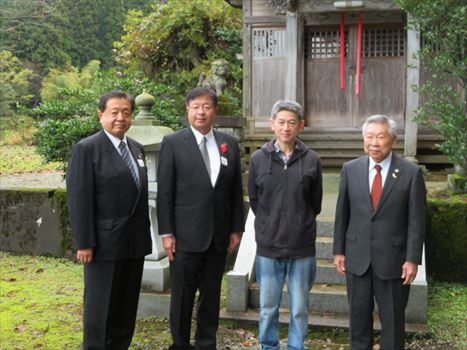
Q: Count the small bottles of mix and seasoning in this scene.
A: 0